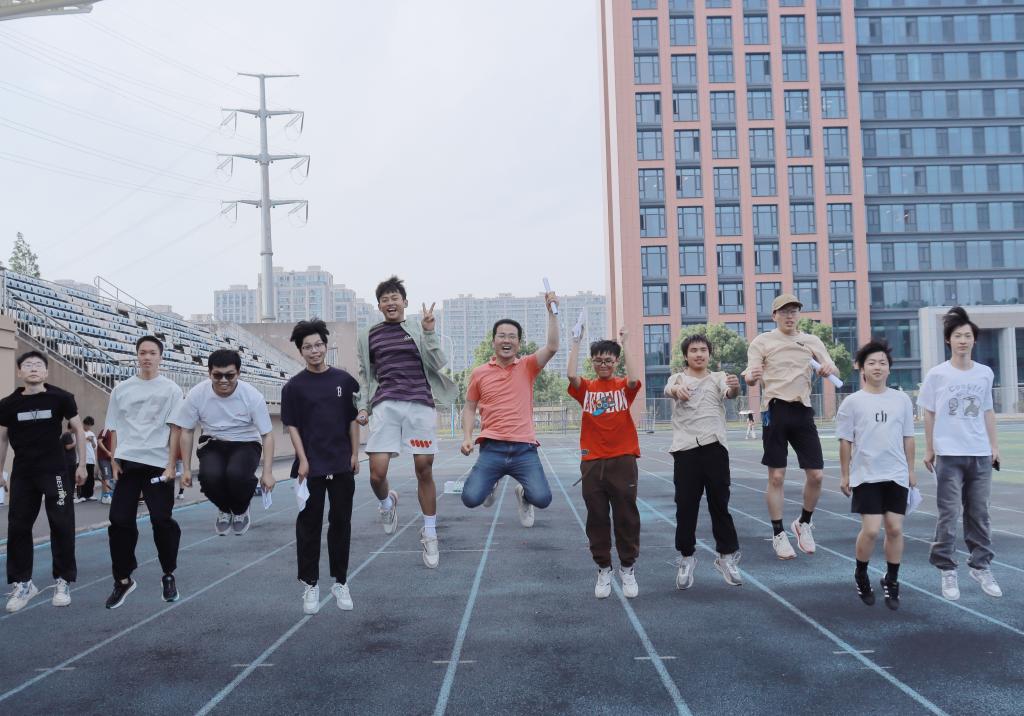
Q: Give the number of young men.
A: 11